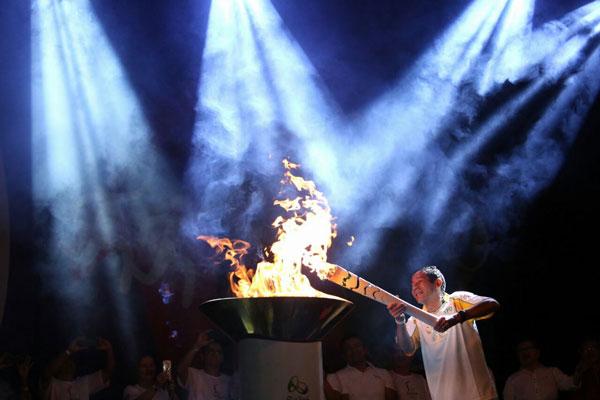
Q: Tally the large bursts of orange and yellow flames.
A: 1